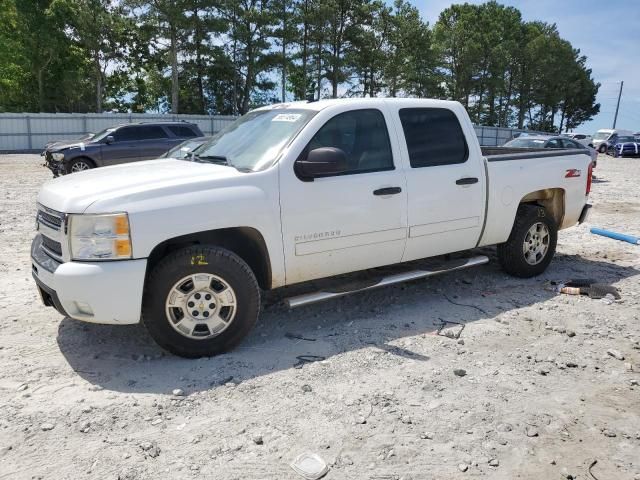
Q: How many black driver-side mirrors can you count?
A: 1